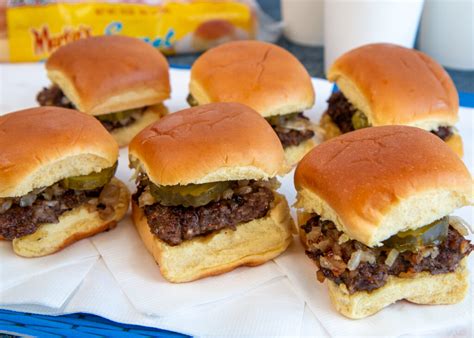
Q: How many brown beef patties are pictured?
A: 6